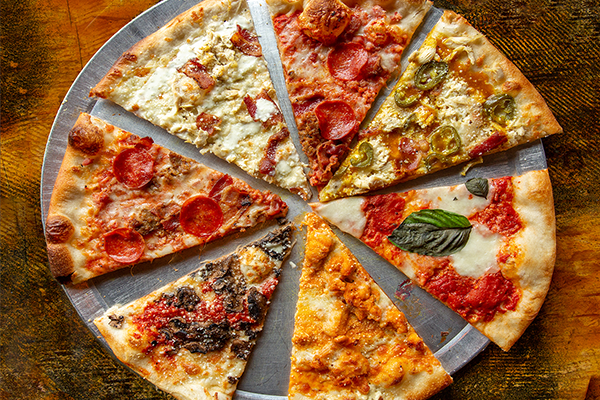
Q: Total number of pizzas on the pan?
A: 7